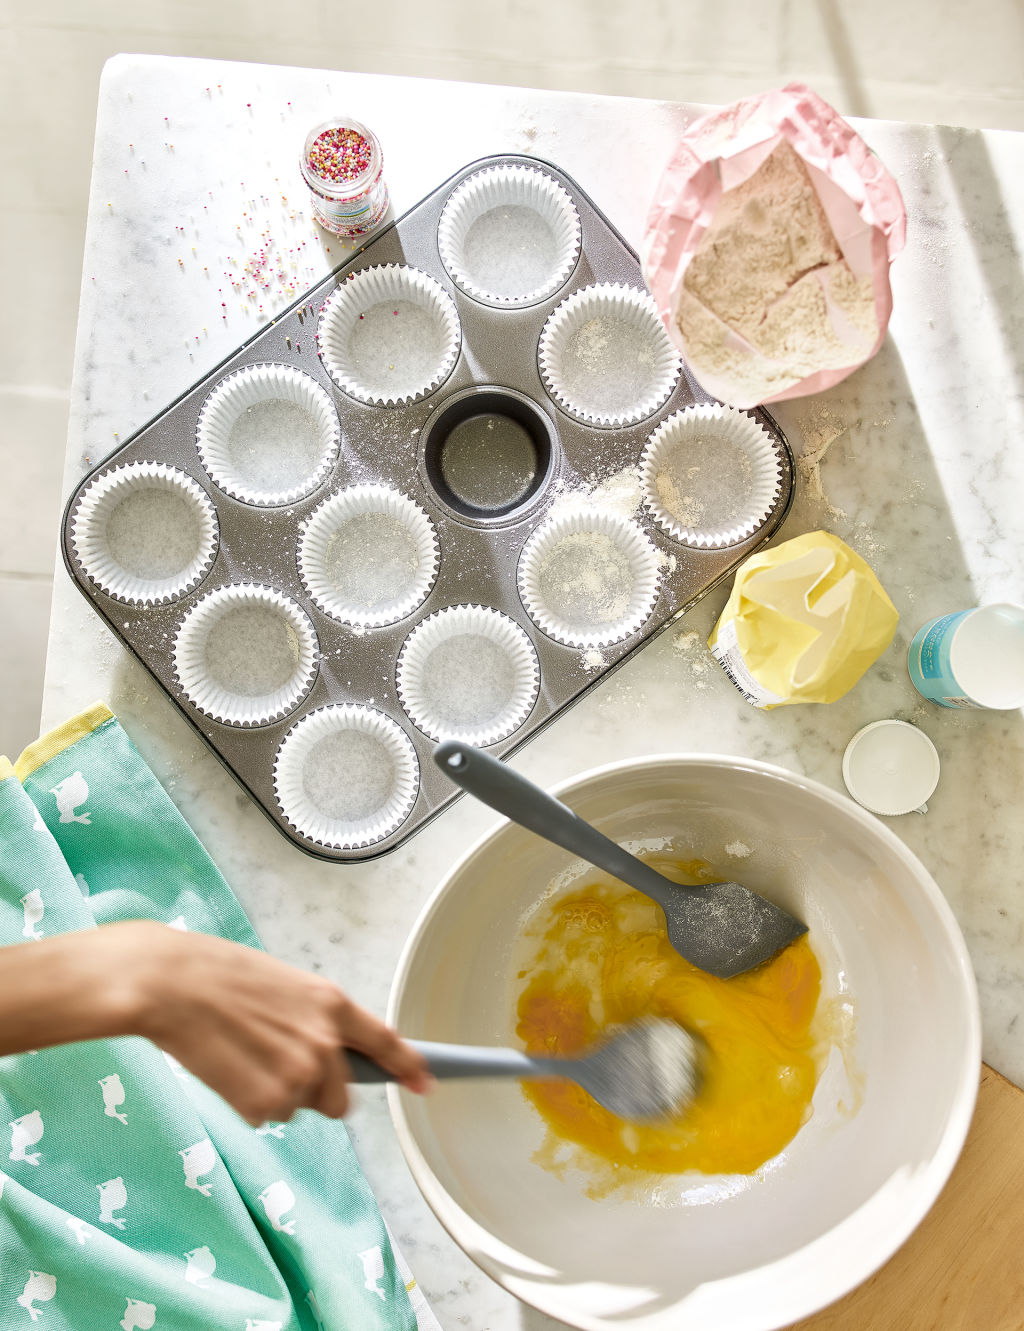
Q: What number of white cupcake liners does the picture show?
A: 11